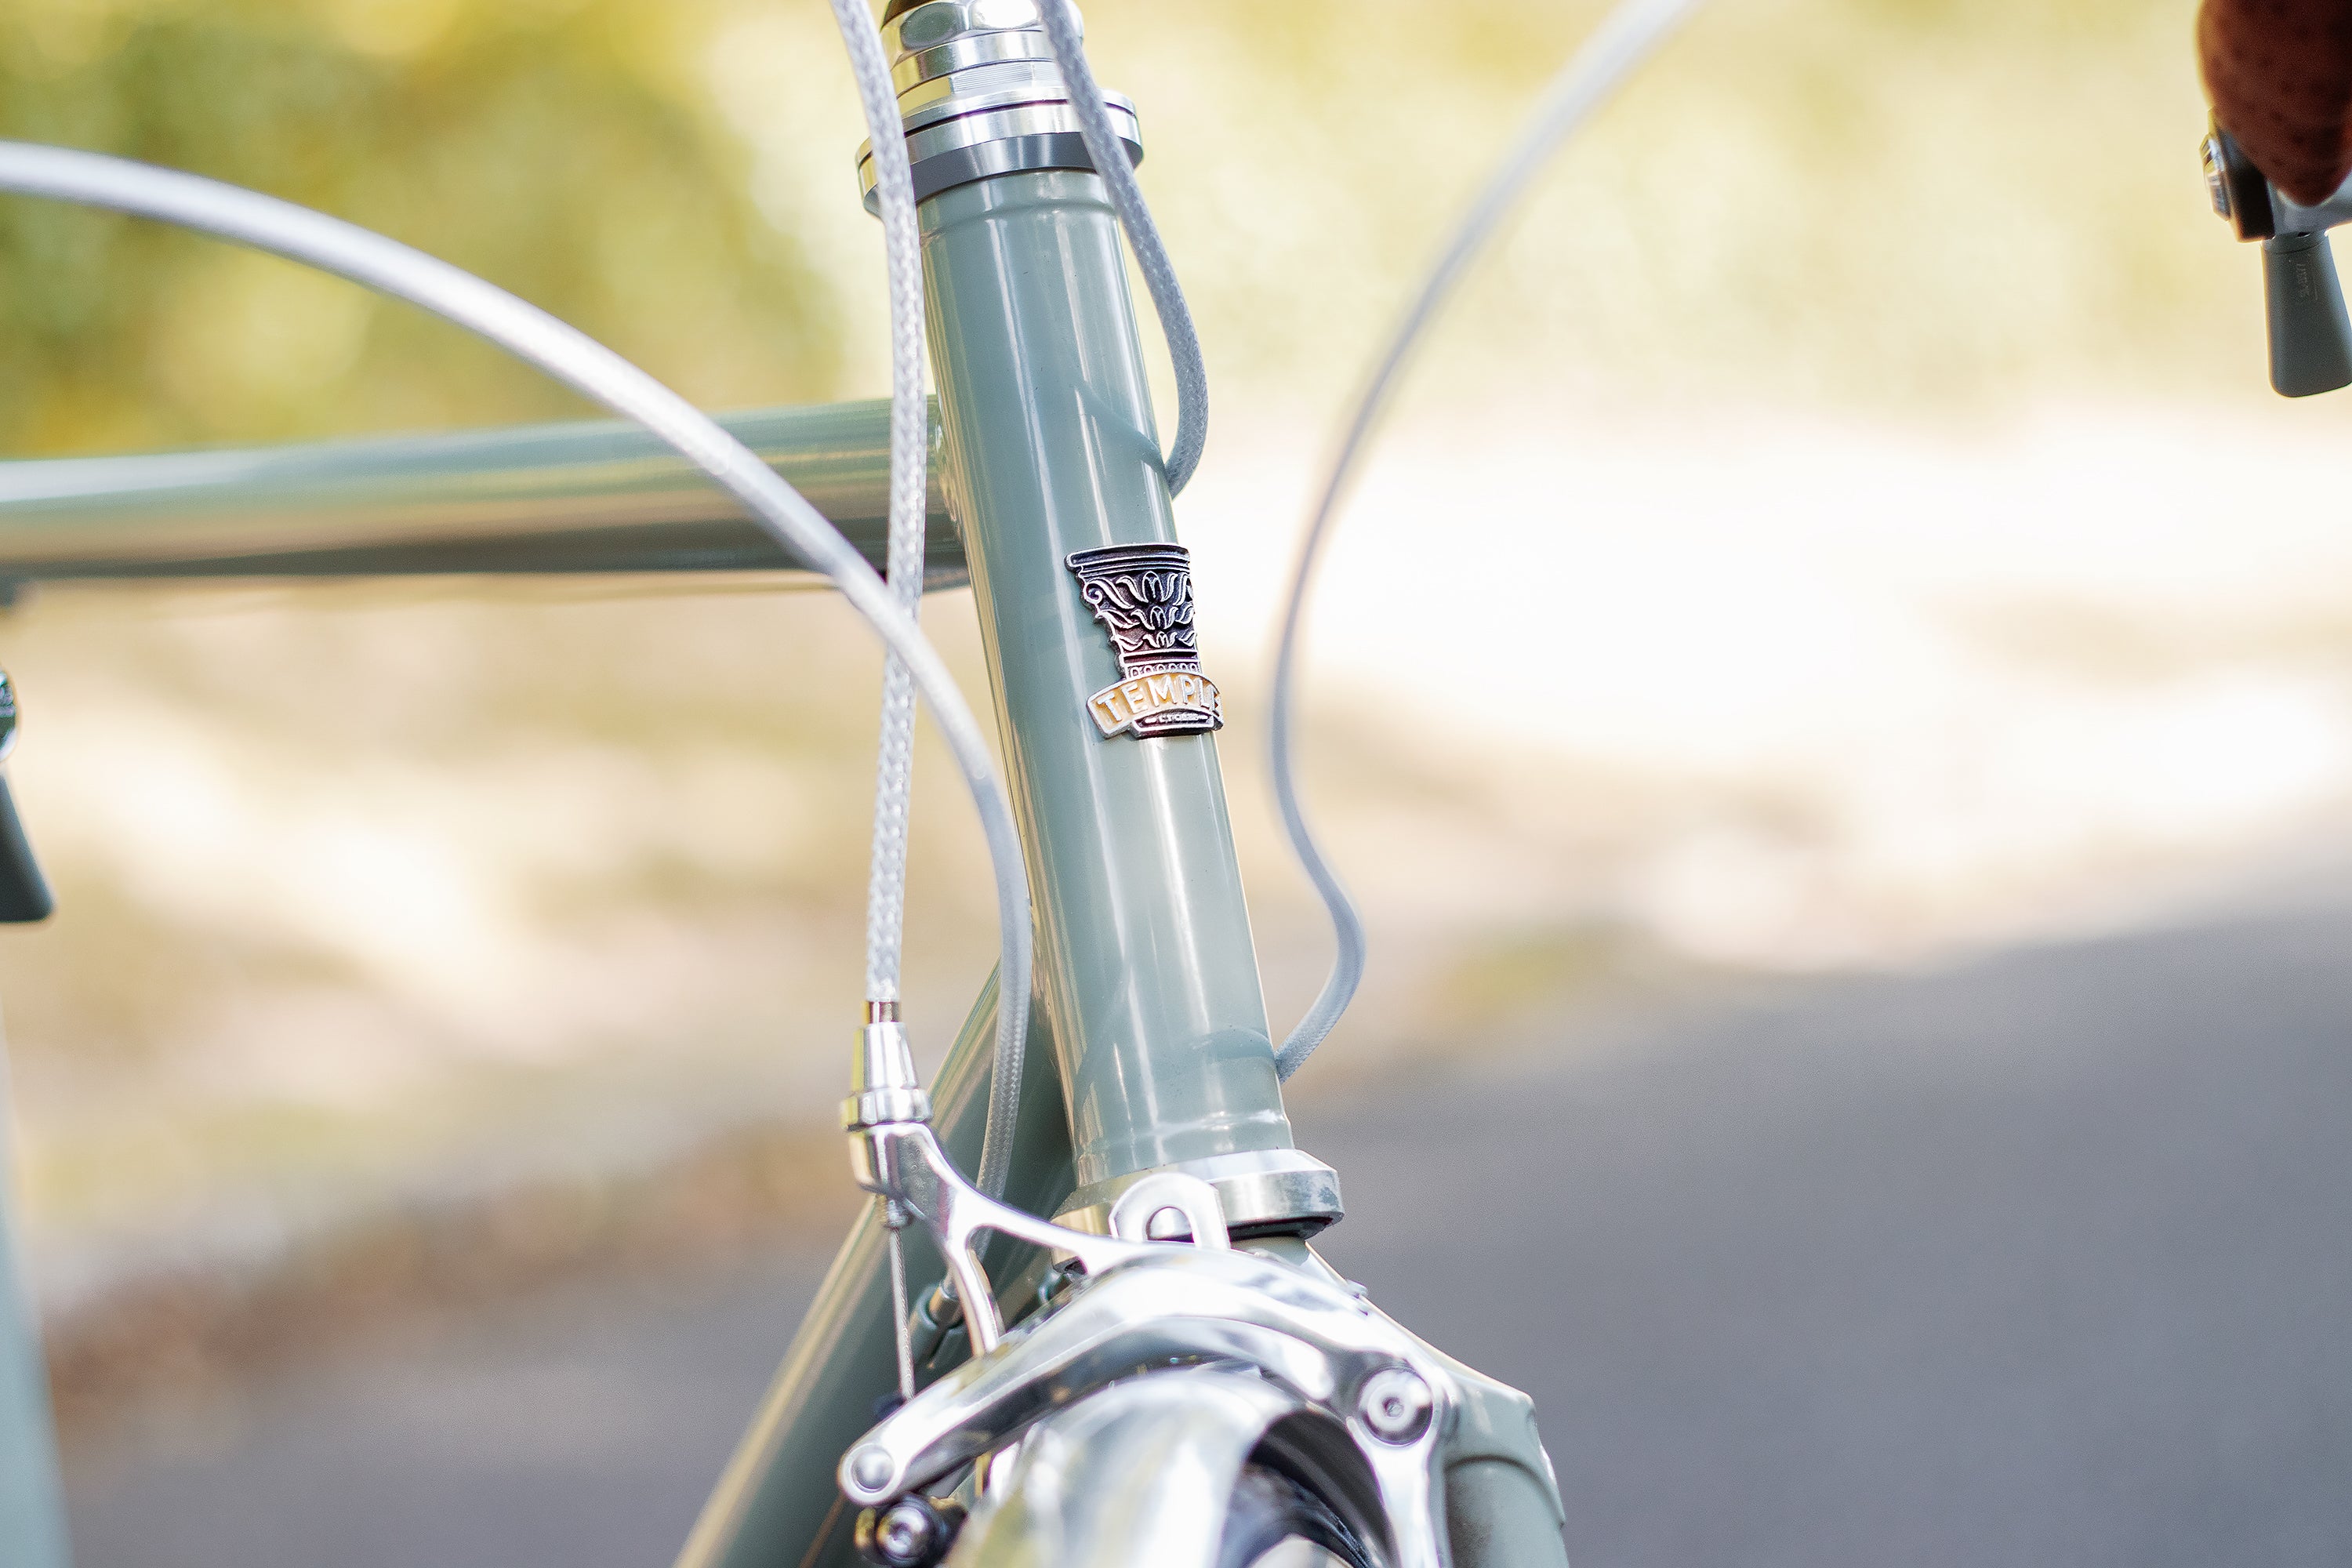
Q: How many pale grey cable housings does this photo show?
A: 4